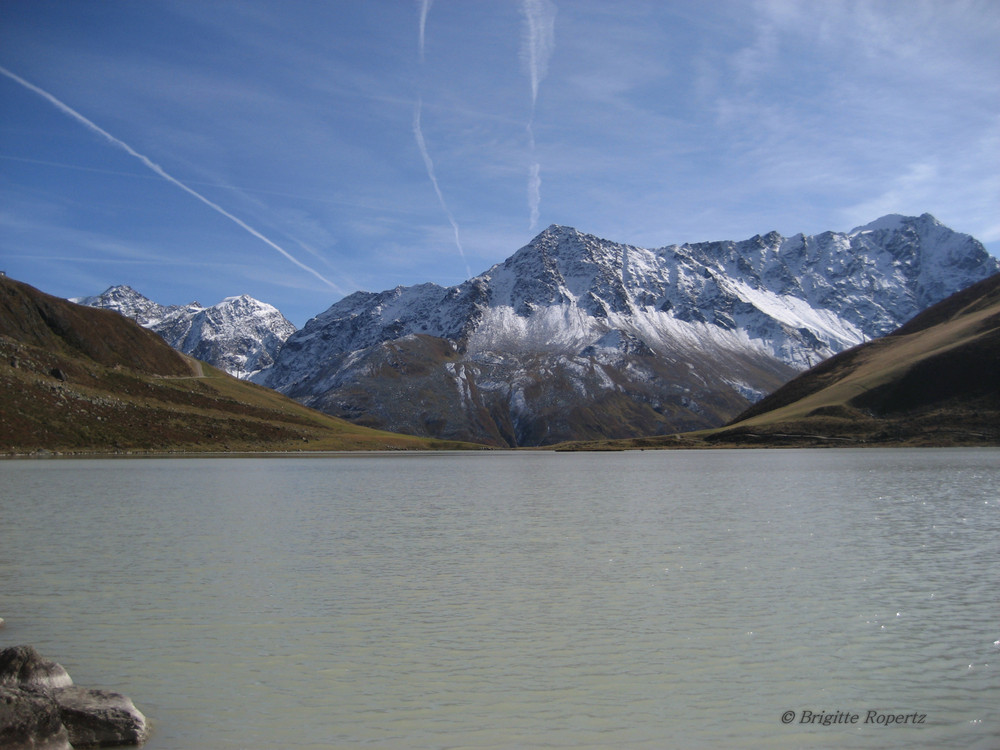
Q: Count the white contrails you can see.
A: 3